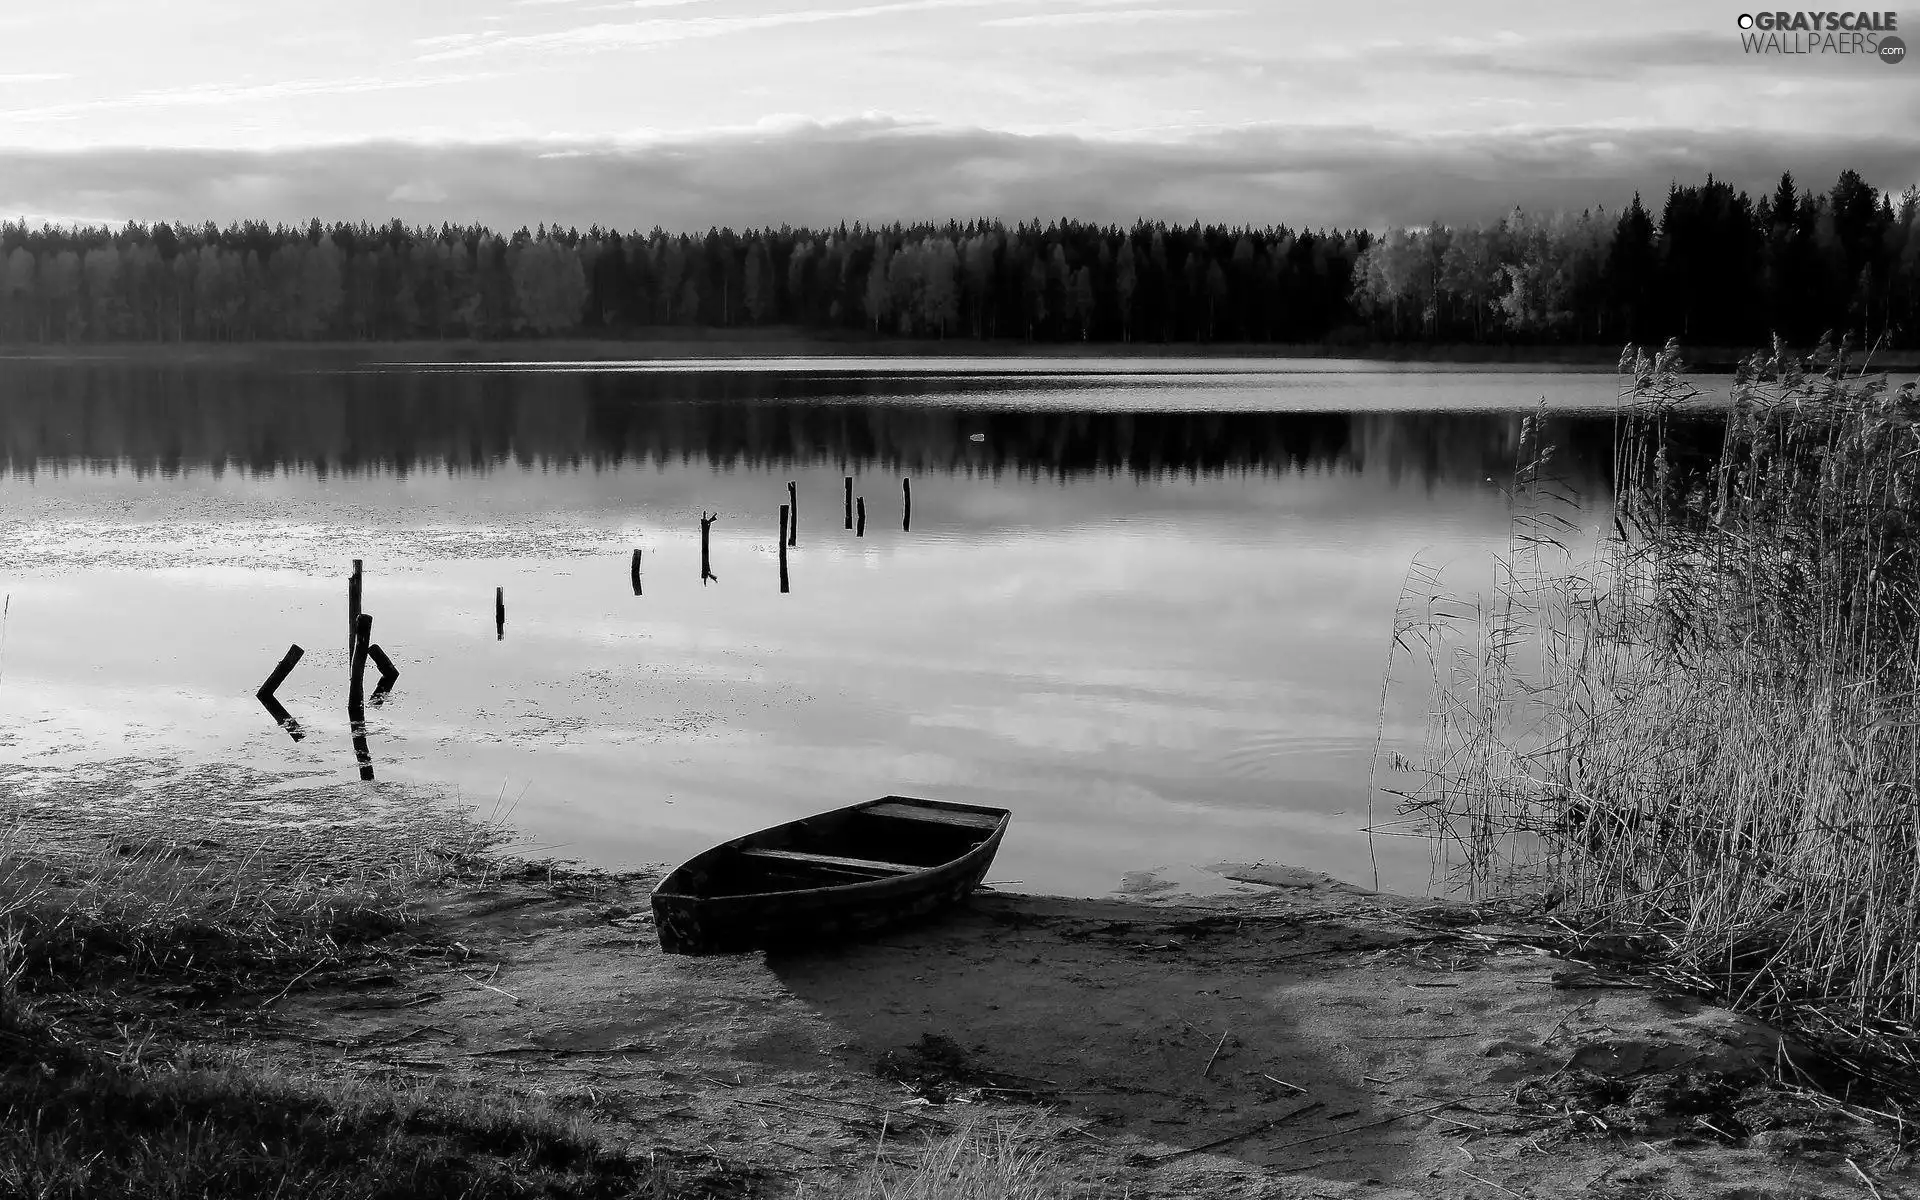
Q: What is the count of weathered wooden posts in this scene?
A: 12